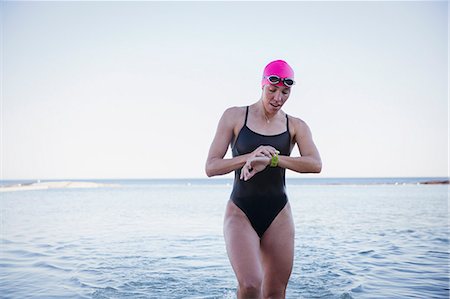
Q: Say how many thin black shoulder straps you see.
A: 2